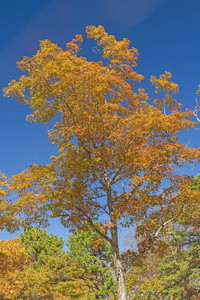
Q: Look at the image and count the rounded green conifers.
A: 2